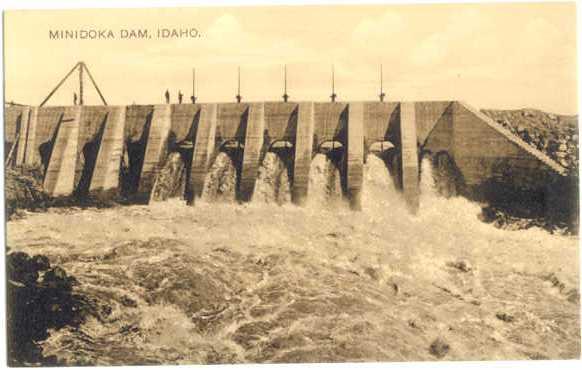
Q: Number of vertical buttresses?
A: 9